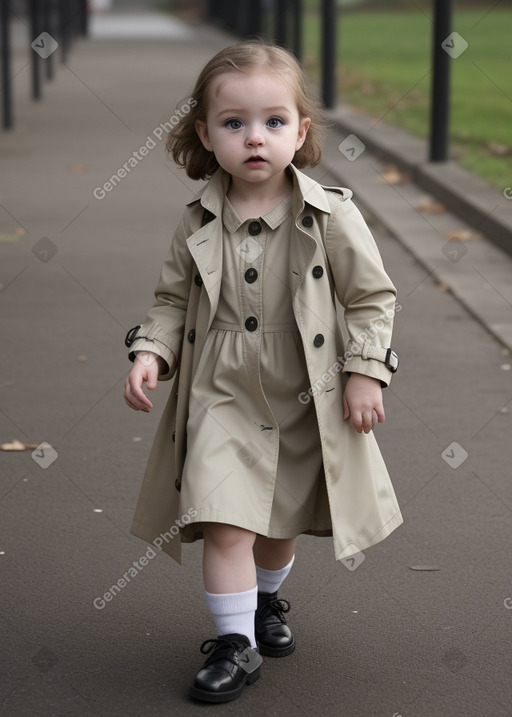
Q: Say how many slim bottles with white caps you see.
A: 0